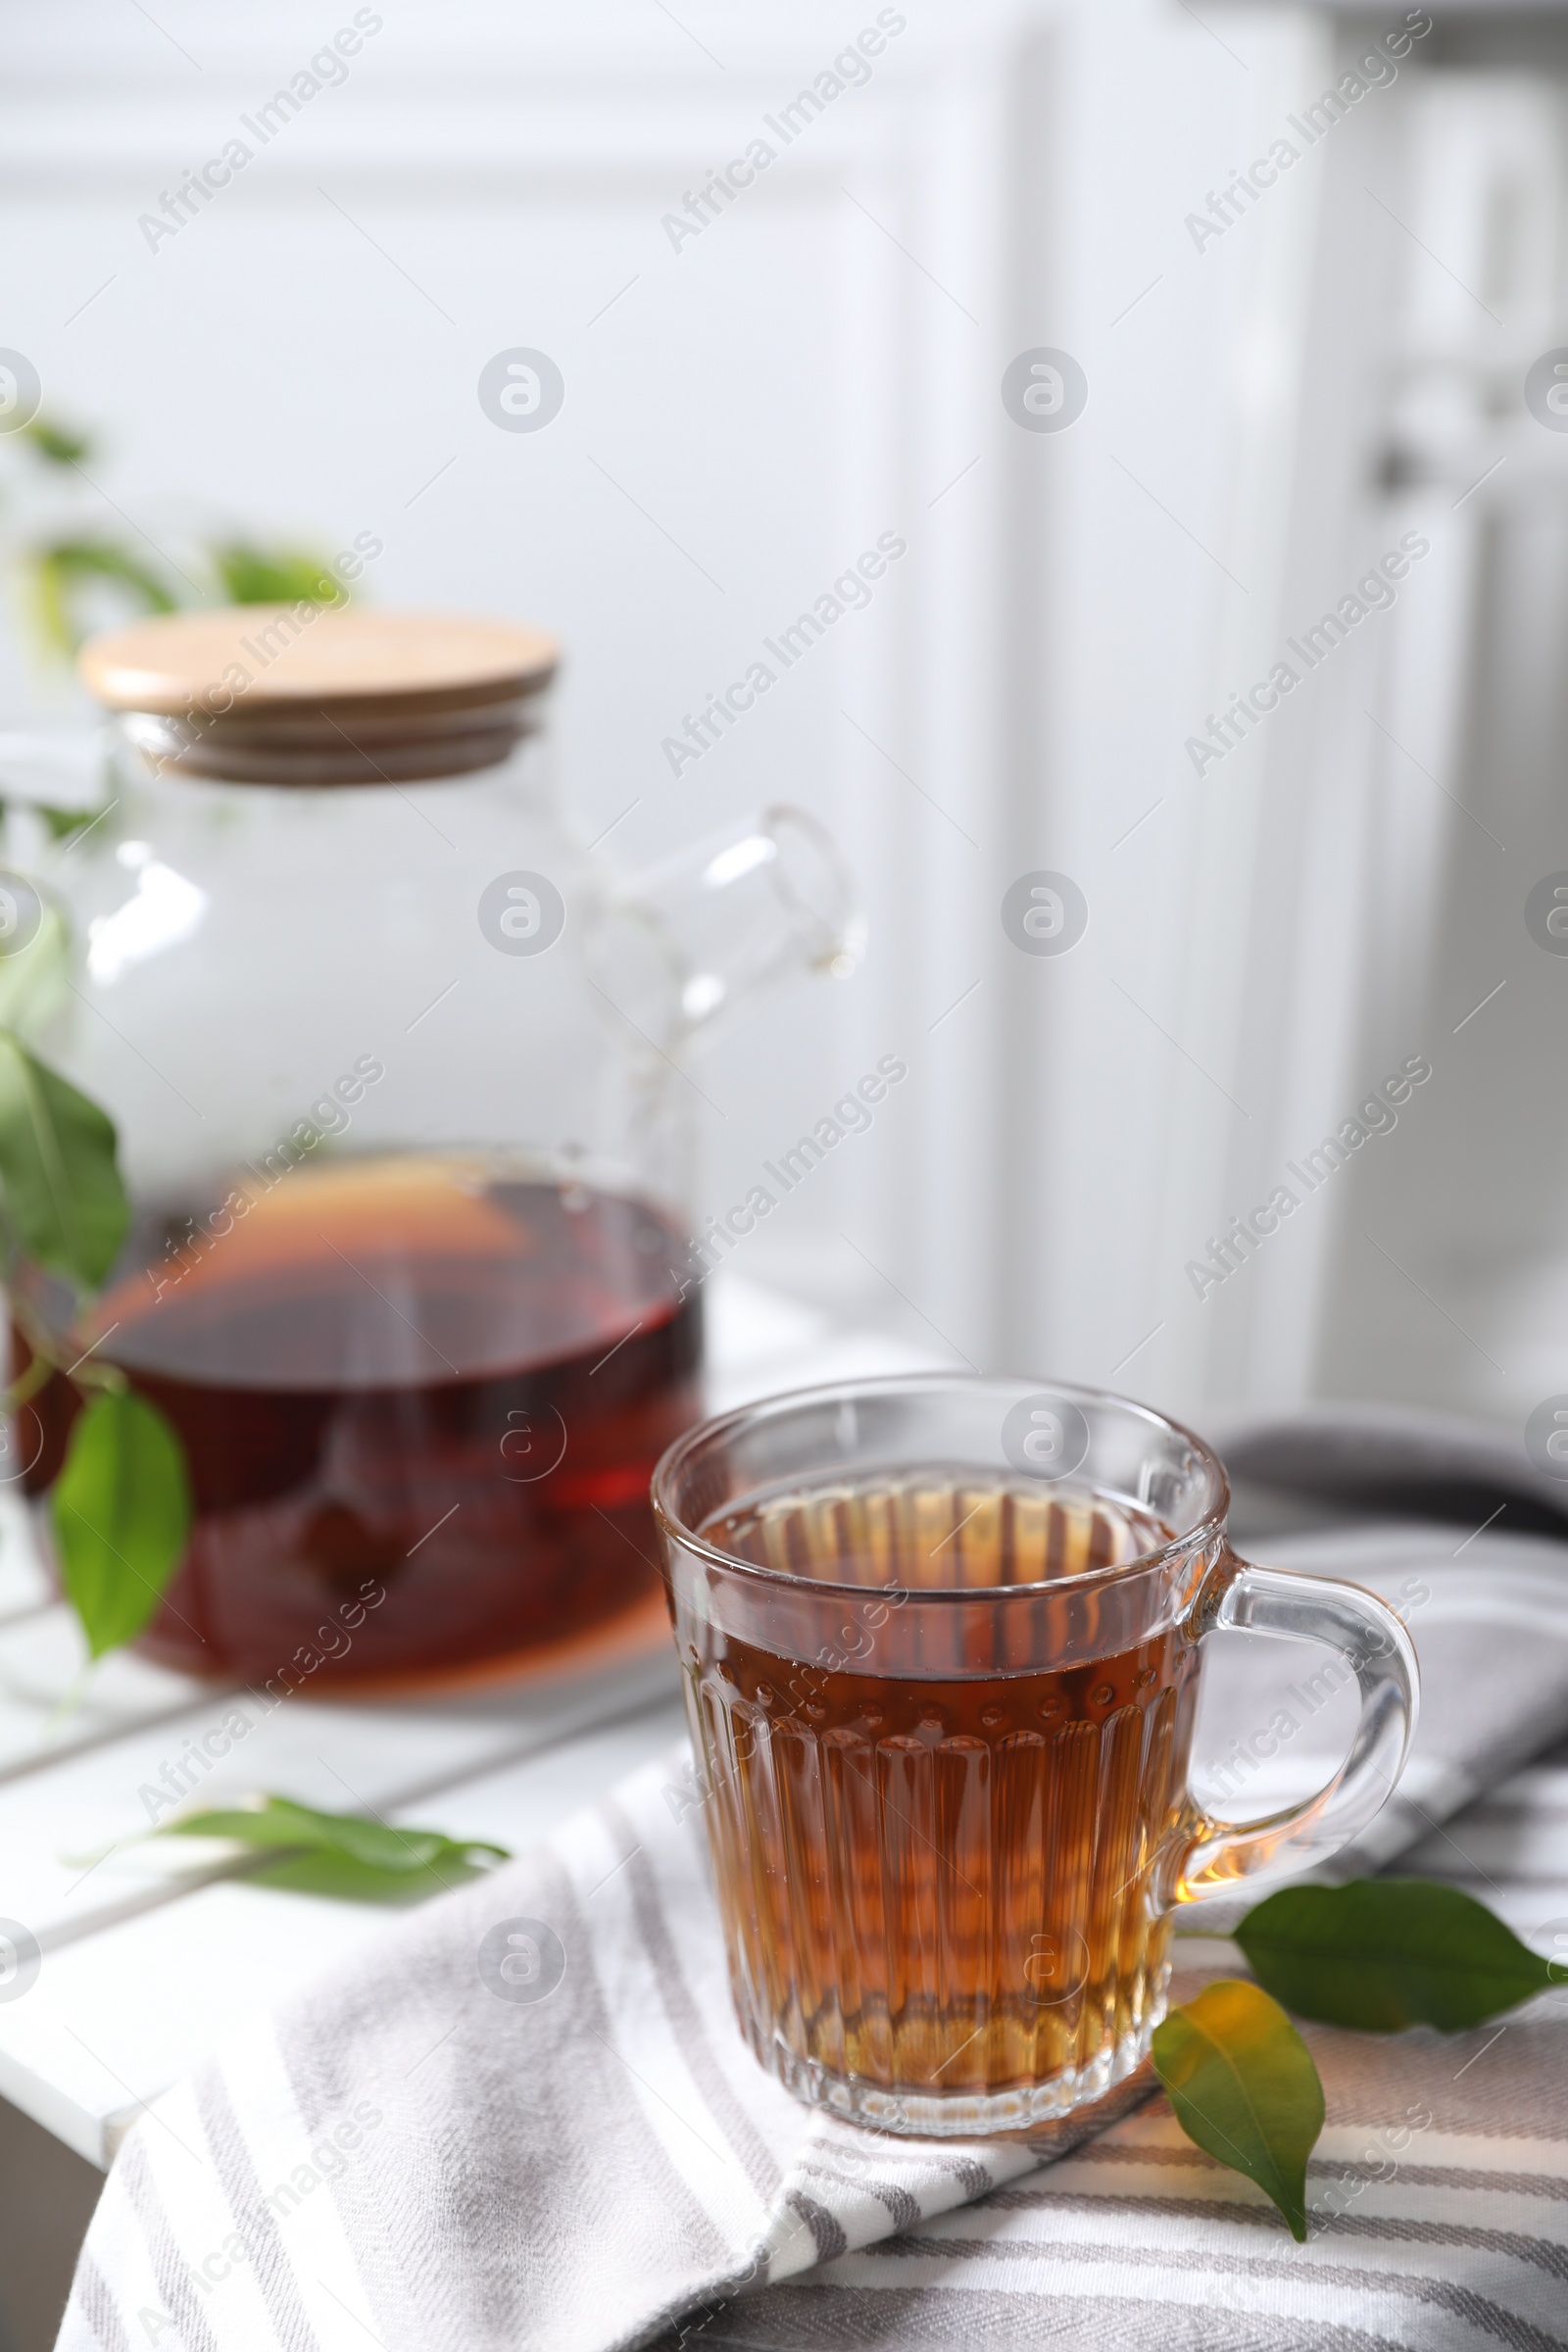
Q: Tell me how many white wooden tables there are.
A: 1